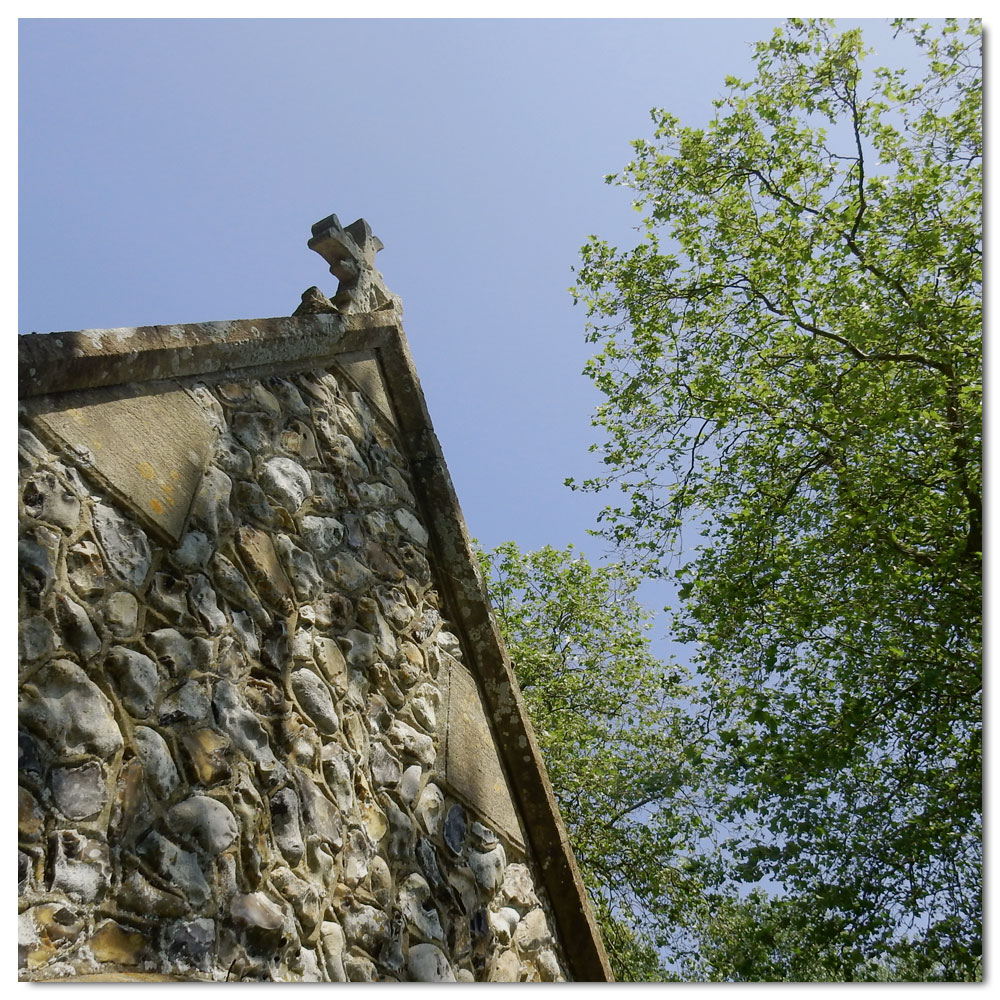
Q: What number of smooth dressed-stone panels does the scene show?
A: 3